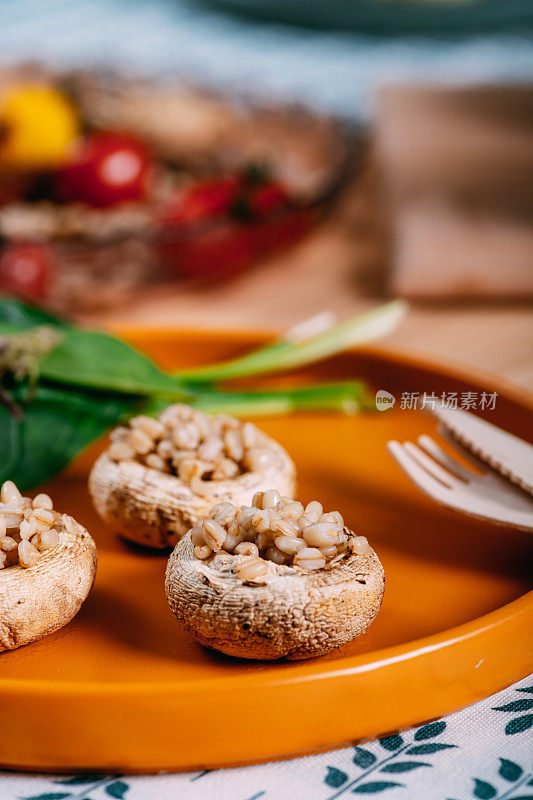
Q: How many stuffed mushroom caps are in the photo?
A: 3